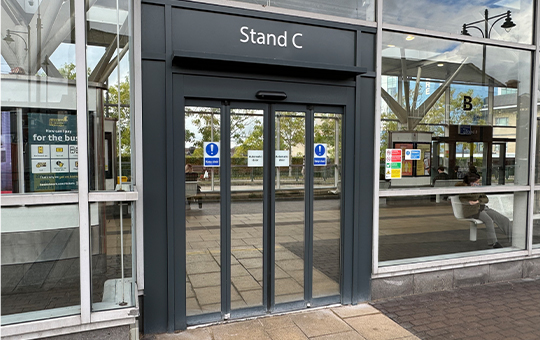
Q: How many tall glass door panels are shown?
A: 4